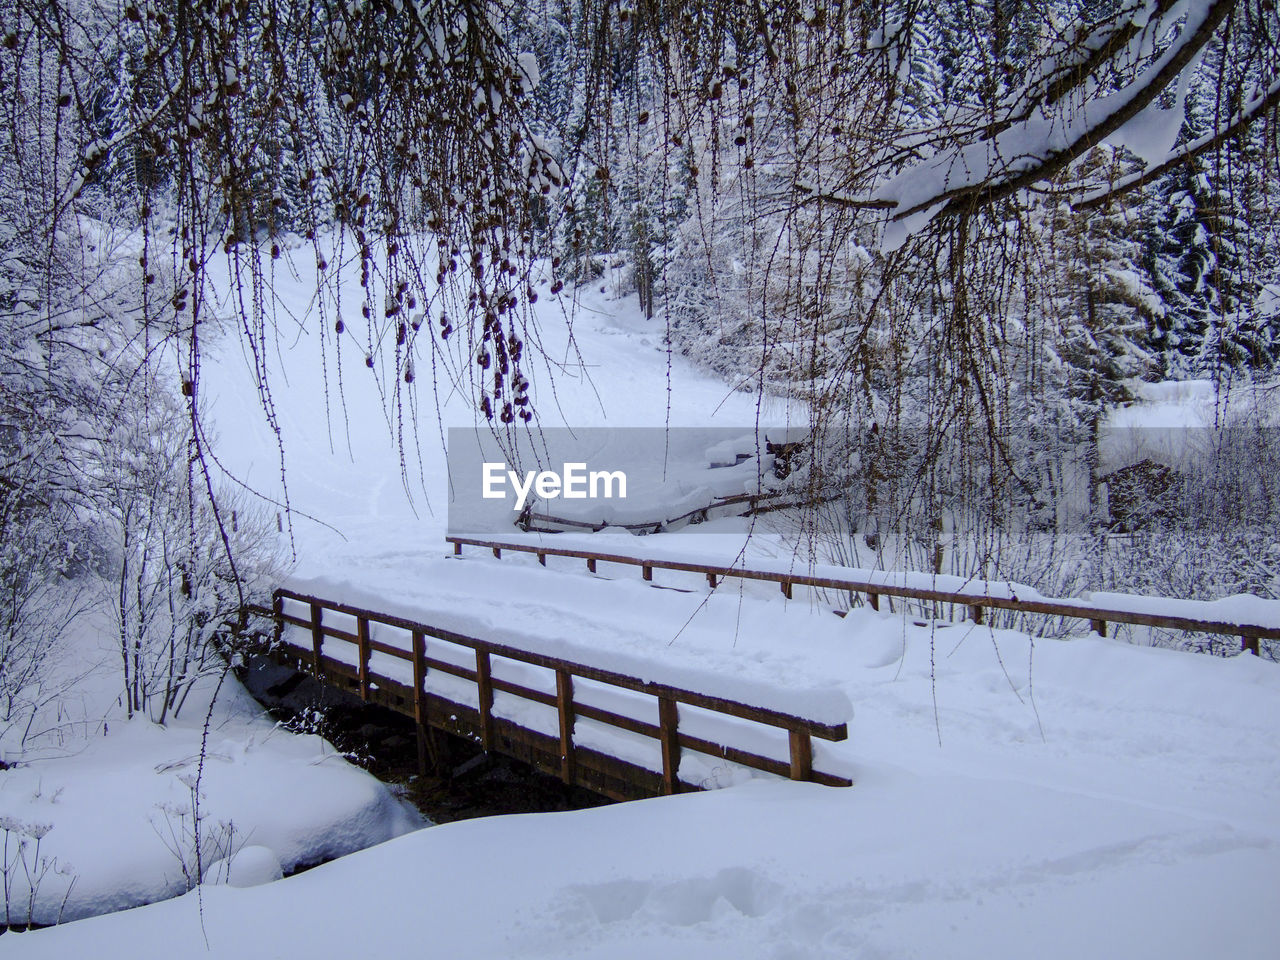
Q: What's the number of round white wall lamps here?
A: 0